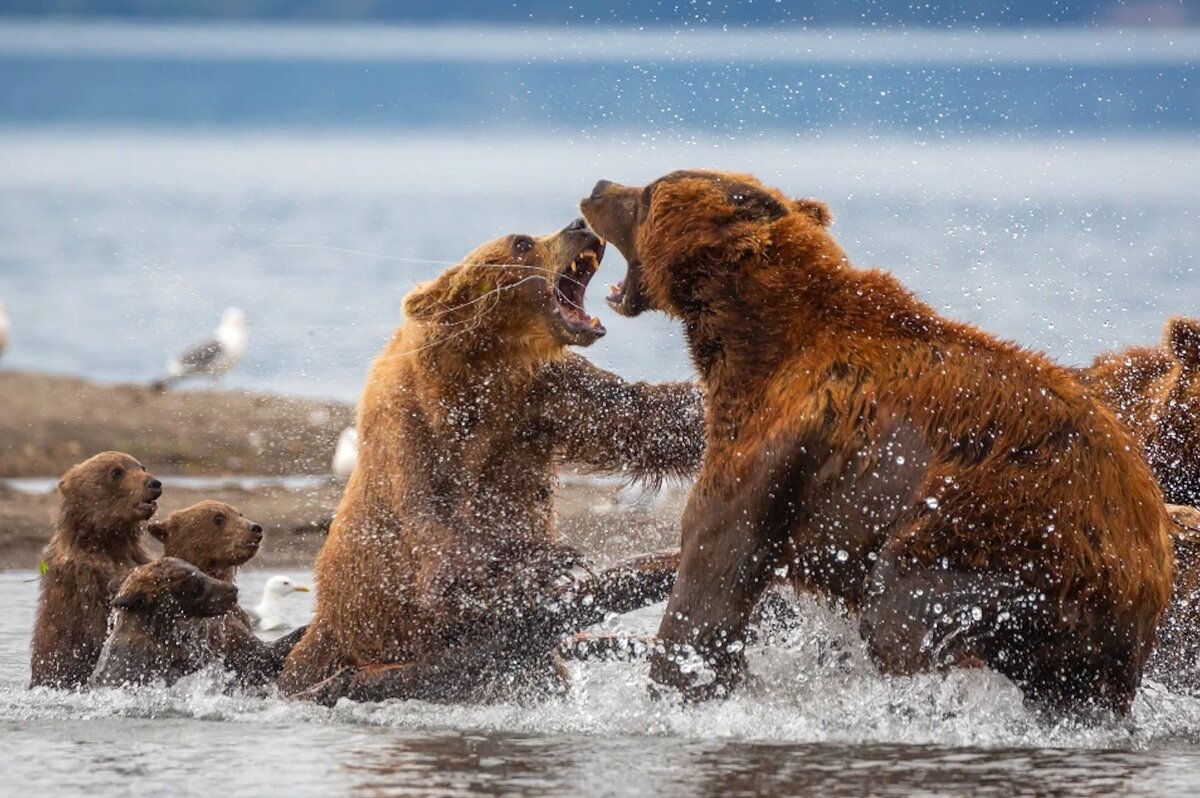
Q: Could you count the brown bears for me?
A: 6